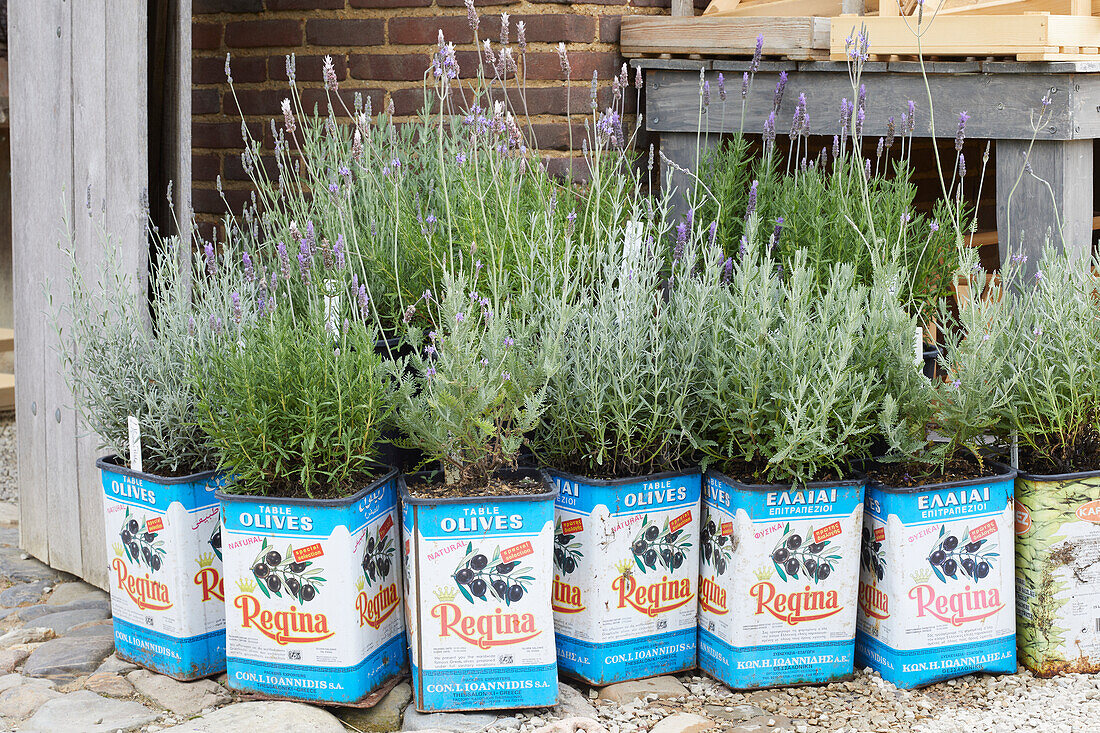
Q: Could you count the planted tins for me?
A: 7